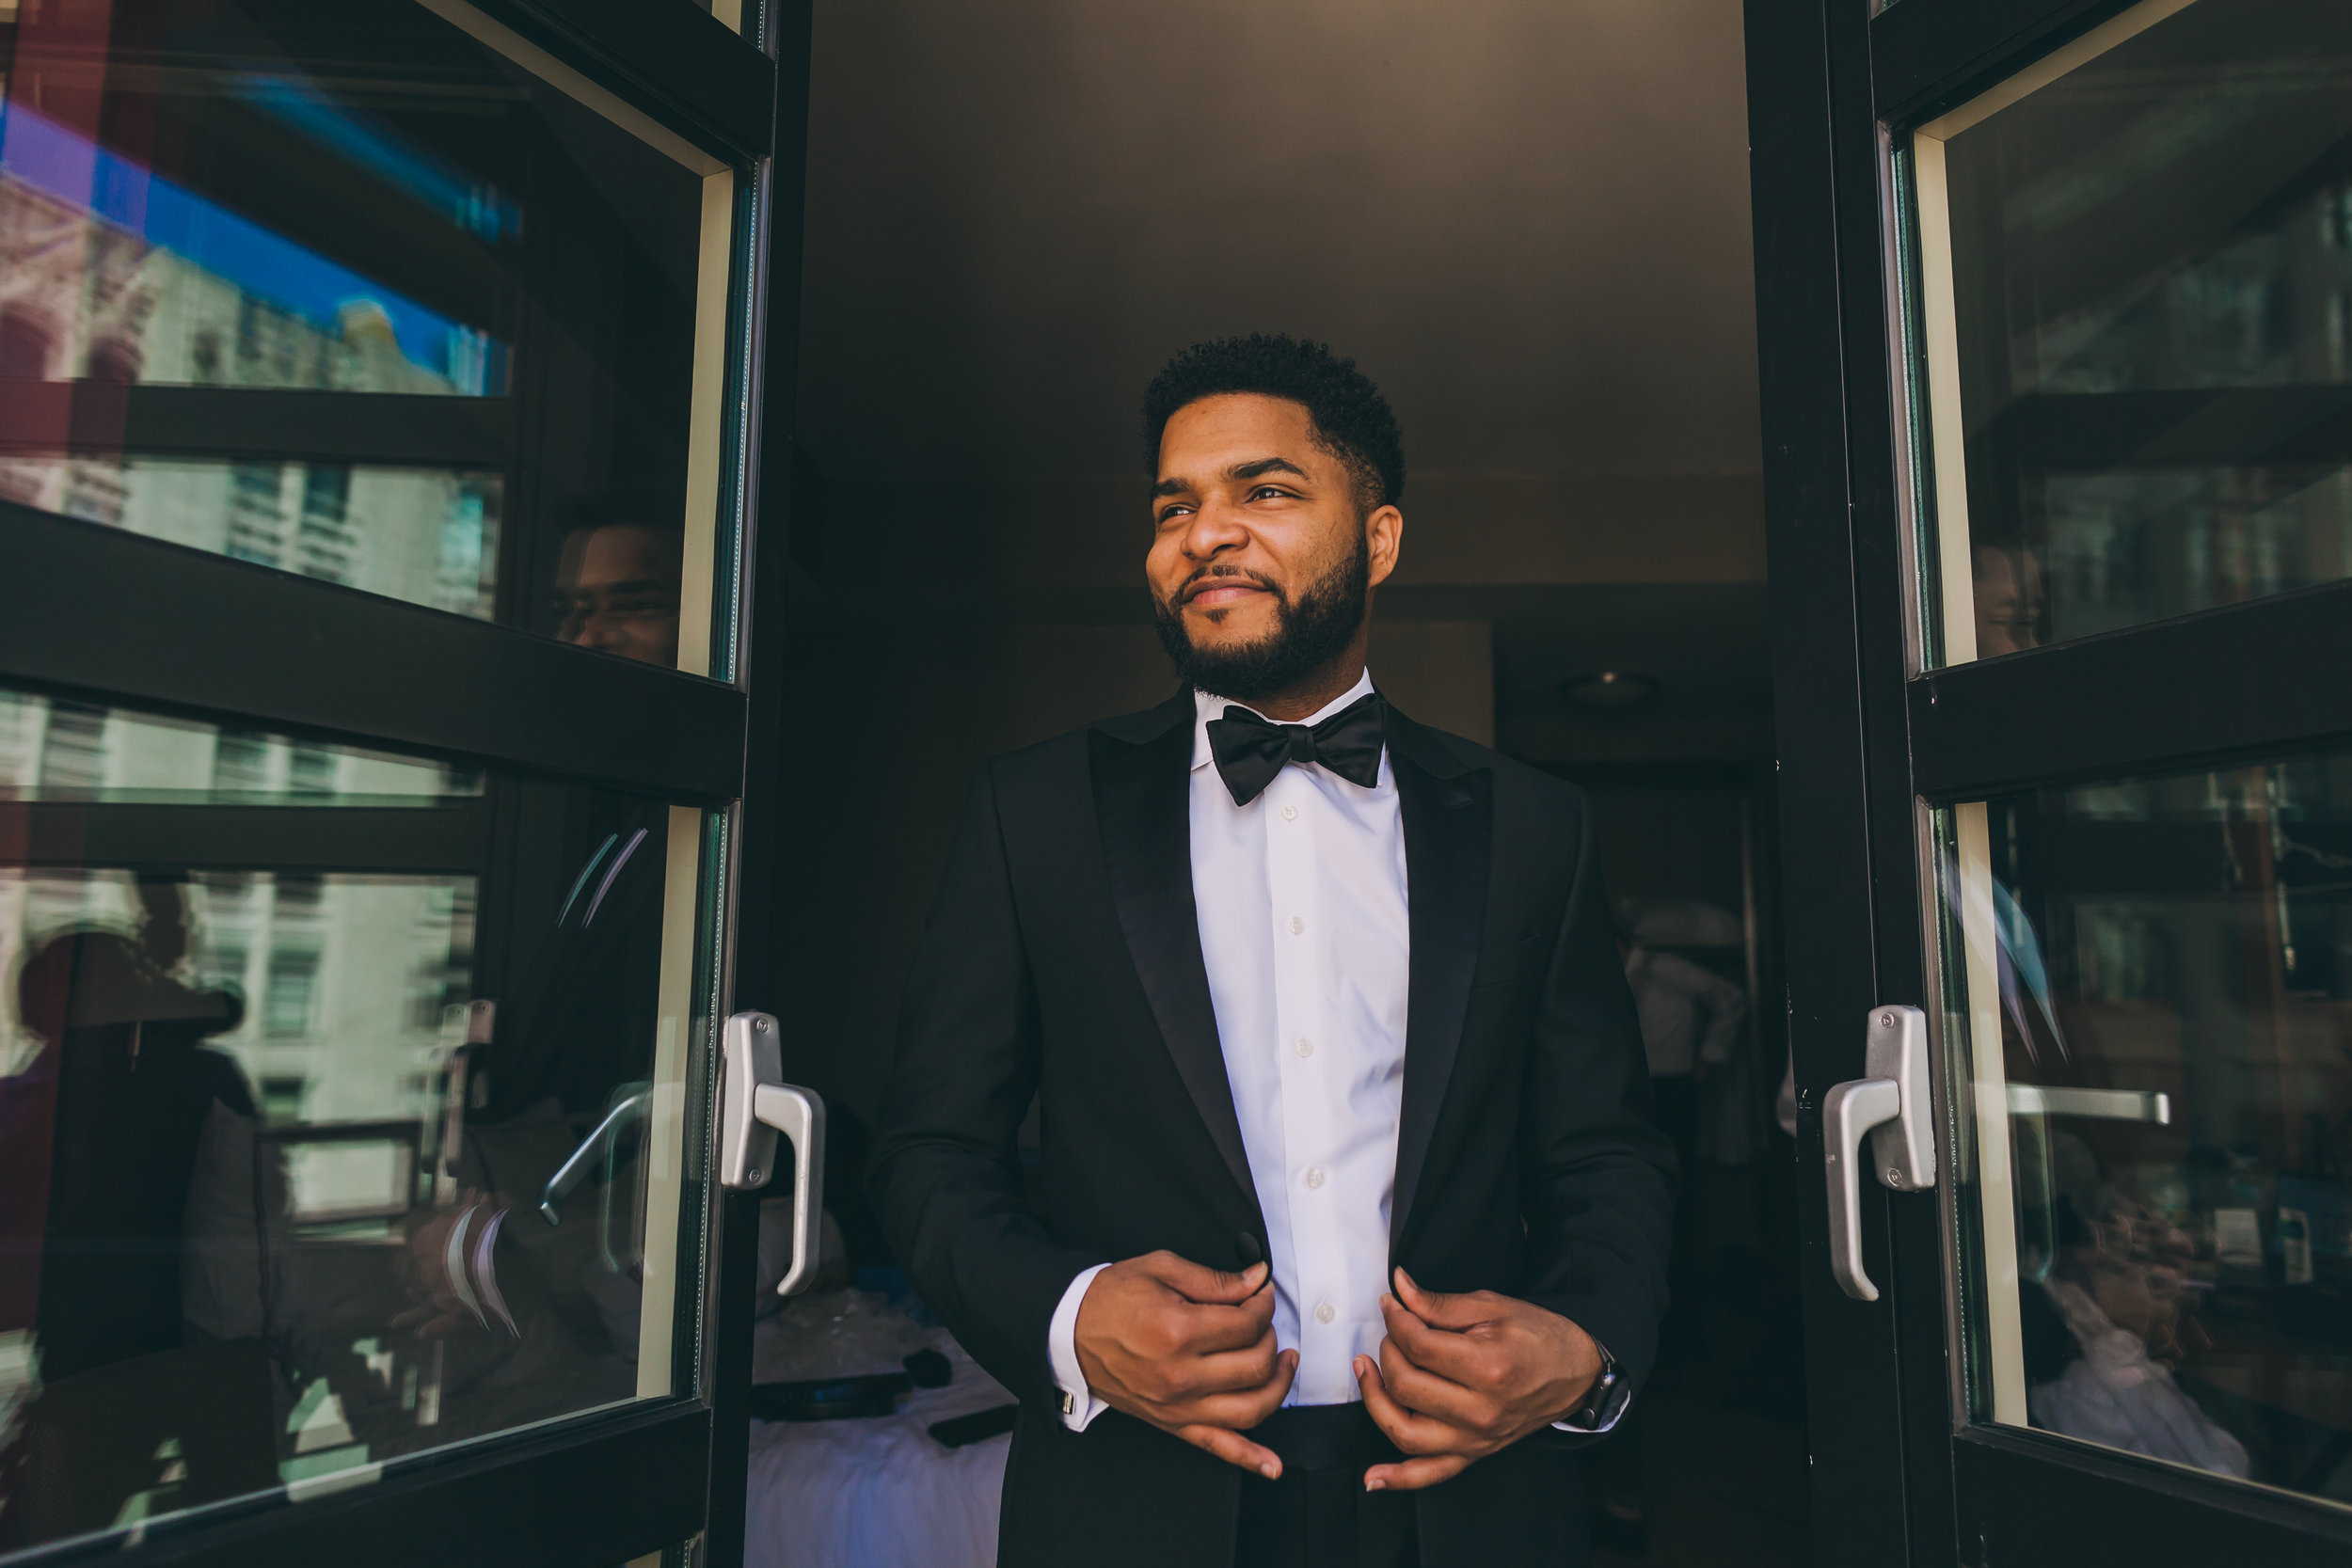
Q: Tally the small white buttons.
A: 5